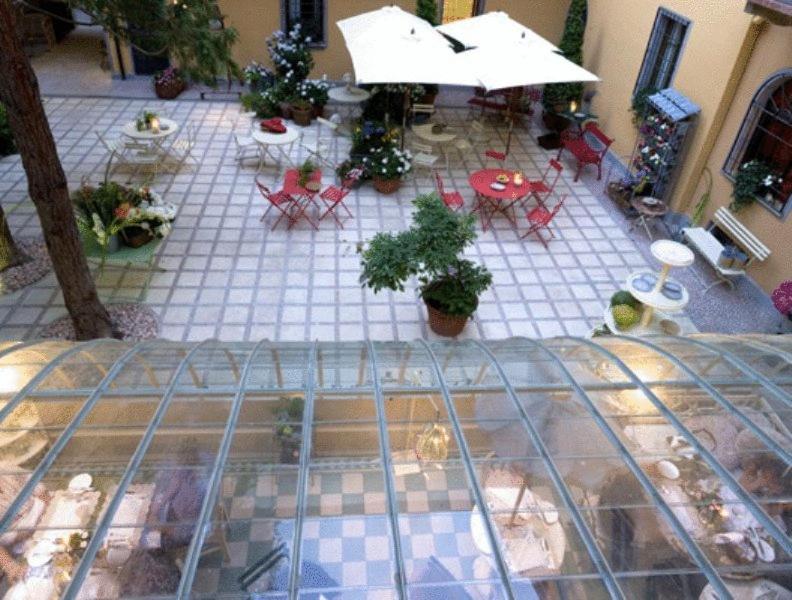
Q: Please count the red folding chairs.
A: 6